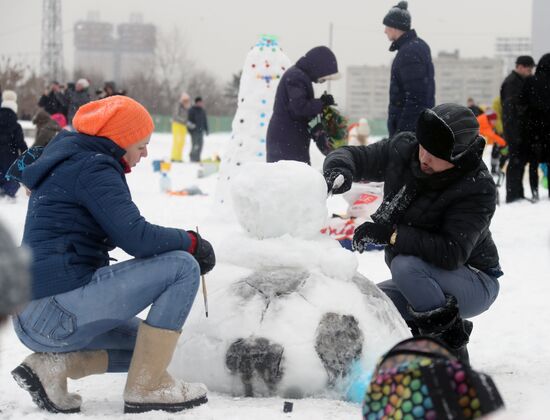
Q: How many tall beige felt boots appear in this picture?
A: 2